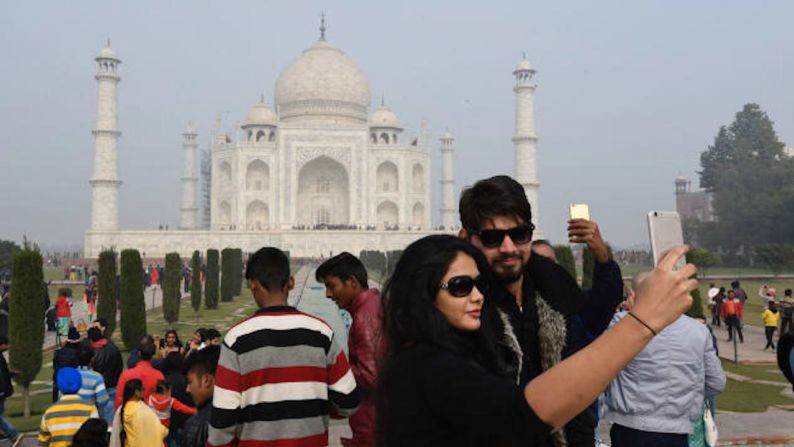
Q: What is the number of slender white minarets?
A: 4